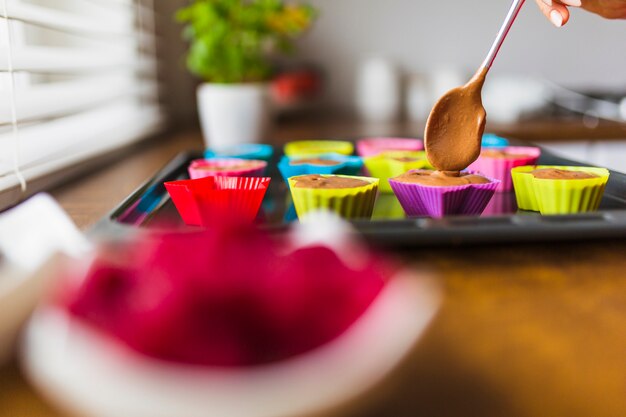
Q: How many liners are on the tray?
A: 12